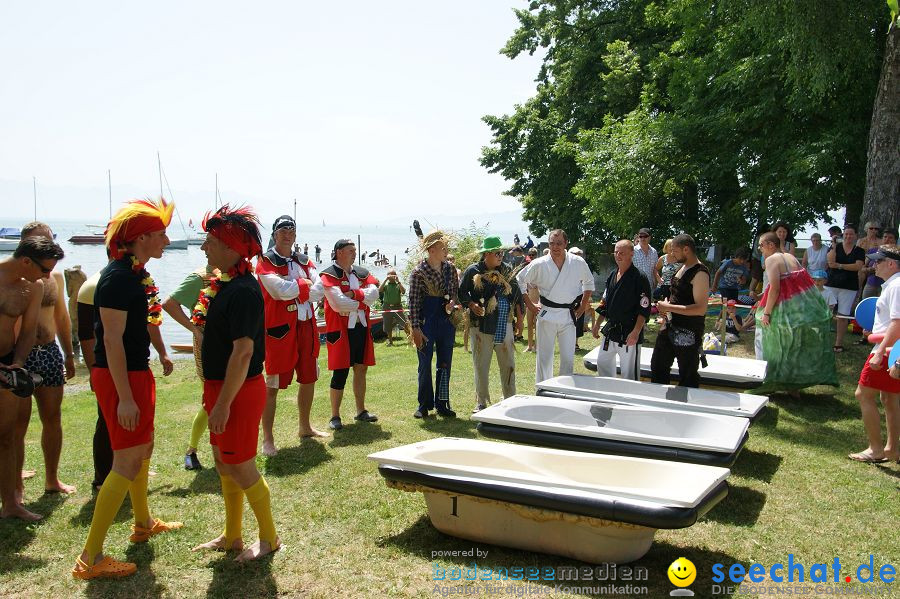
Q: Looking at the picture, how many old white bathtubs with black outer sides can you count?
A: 4